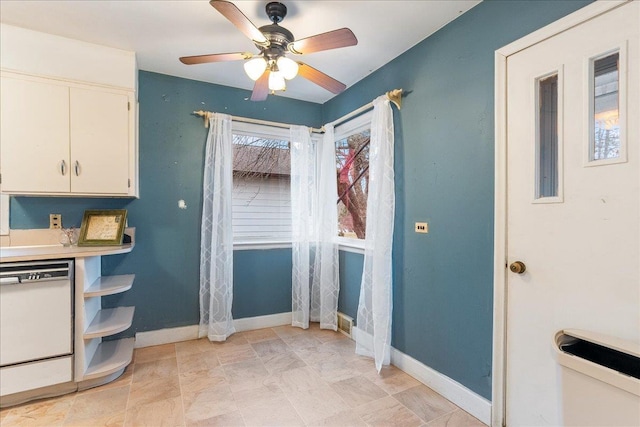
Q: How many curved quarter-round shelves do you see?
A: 3